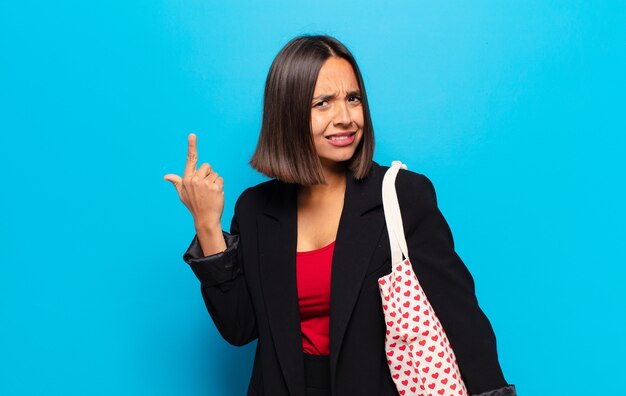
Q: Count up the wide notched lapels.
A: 2